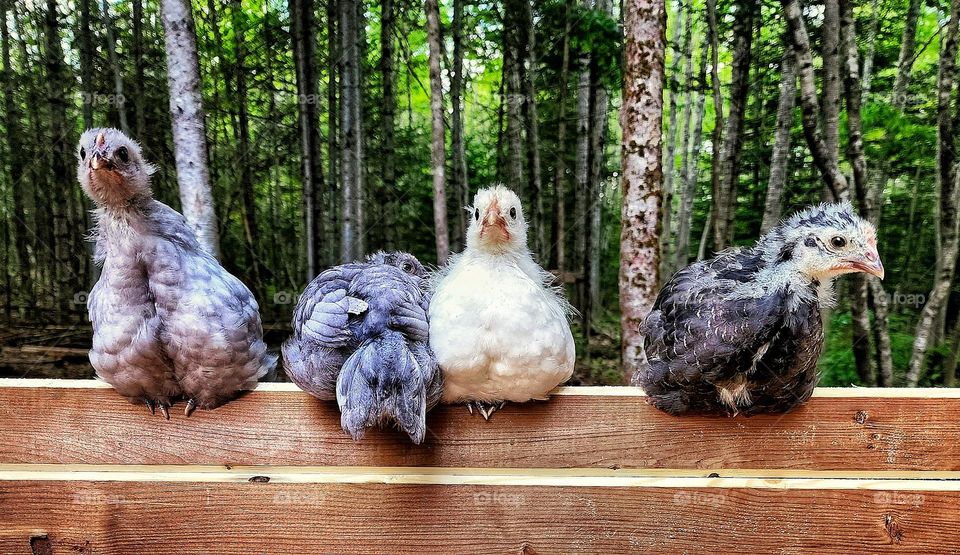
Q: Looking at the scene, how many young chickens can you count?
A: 4